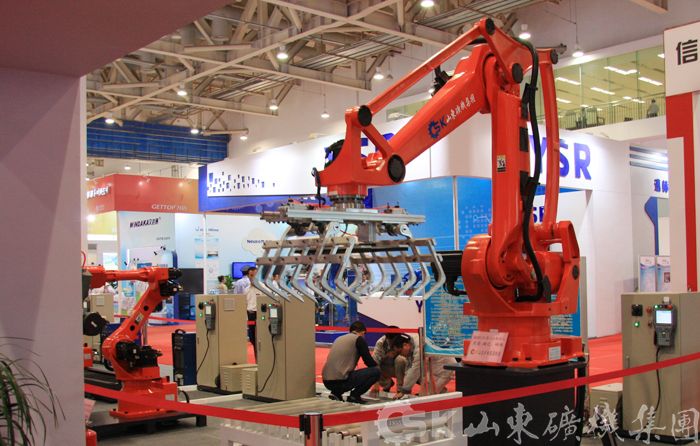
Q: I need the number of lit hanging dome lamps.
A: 12